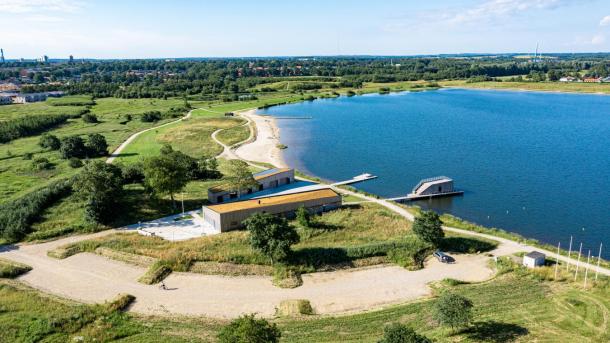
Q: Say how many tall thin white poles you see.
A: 5